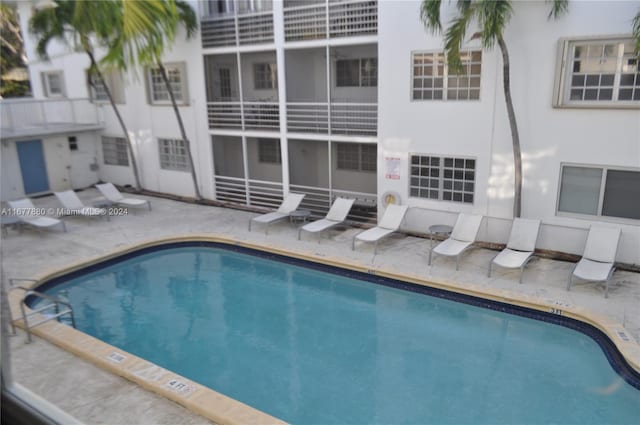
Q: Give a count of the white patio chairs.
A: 9